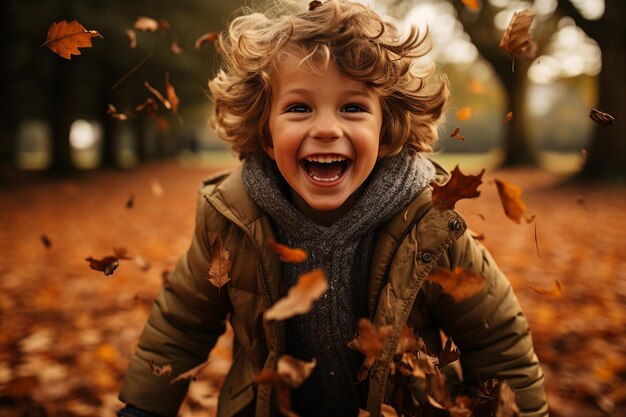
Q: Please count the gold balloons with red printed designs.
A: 0